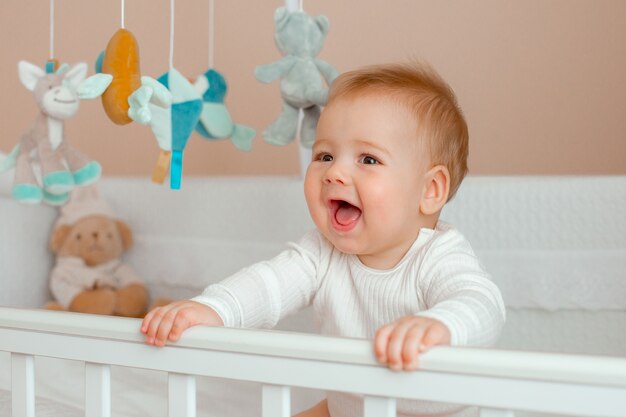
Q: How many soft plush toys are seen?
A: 6